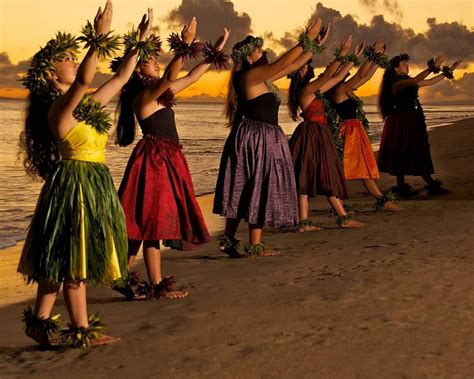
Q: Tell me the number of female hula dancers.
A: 6